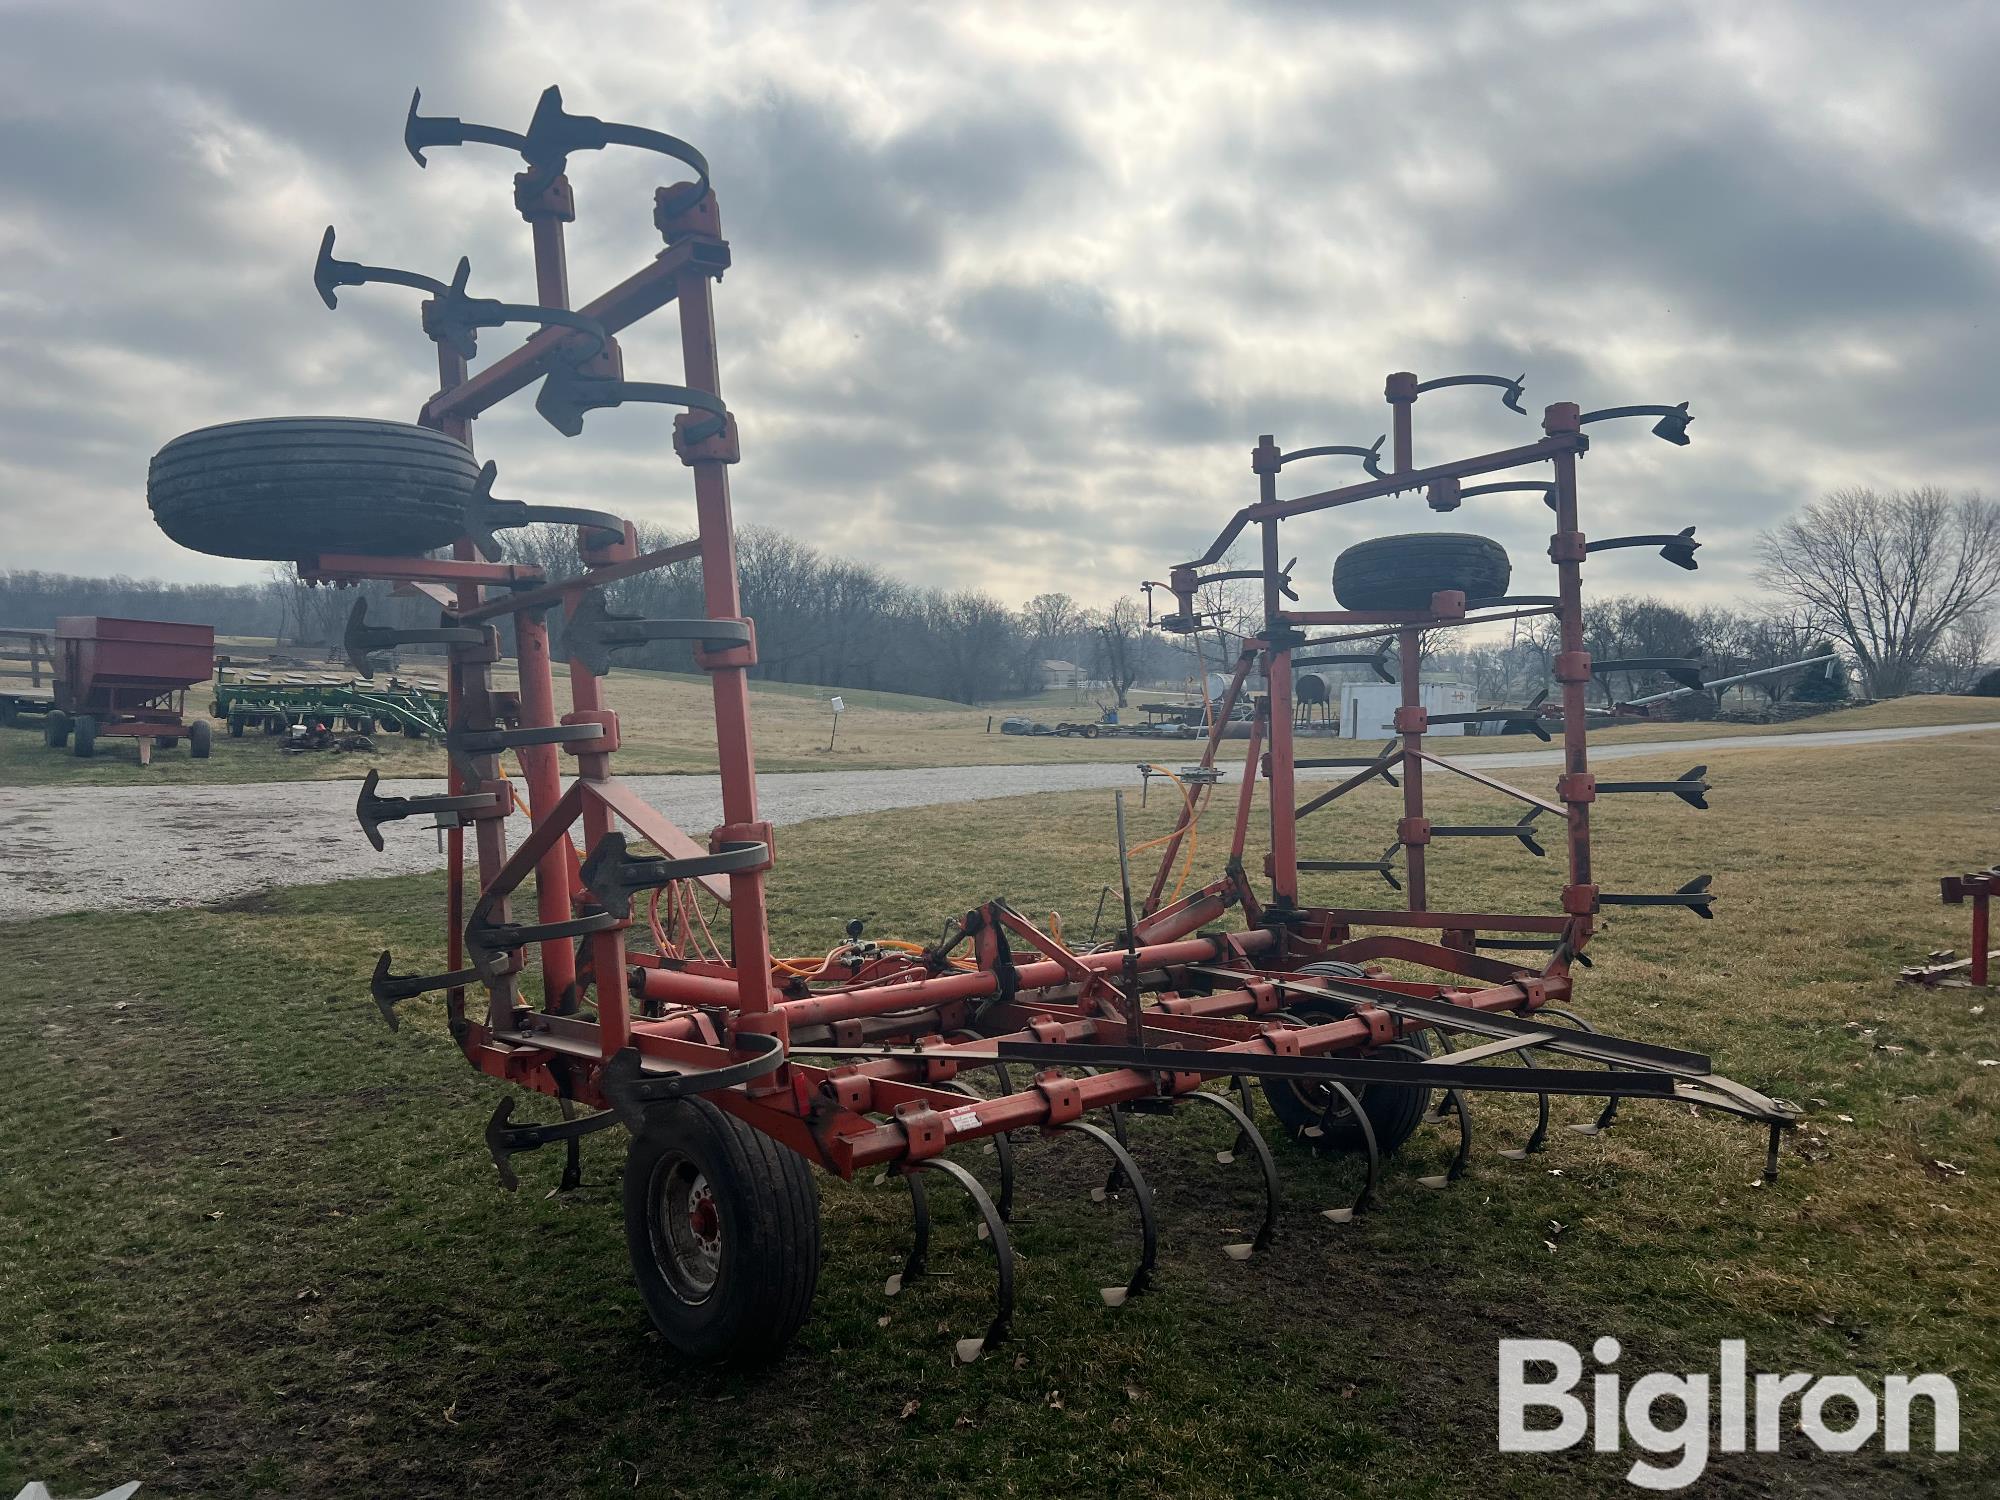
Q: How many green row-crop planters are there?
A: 1